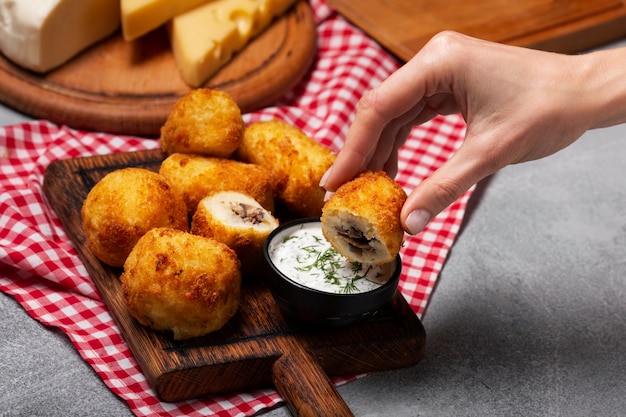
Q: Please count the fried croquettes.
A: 7